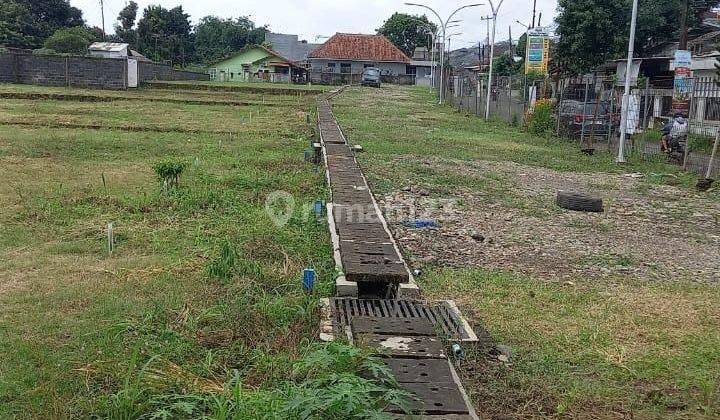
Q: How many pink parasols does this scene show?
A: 0